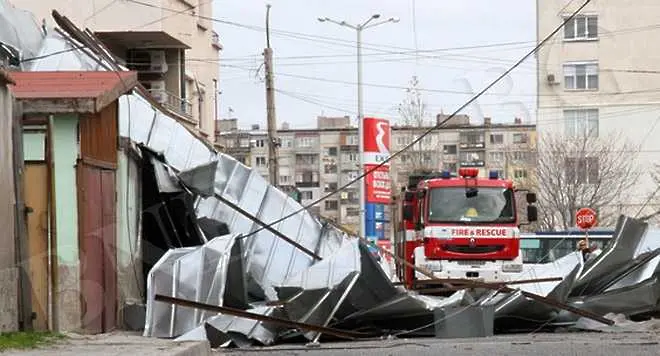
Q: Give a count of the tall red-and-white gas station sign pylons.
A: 1